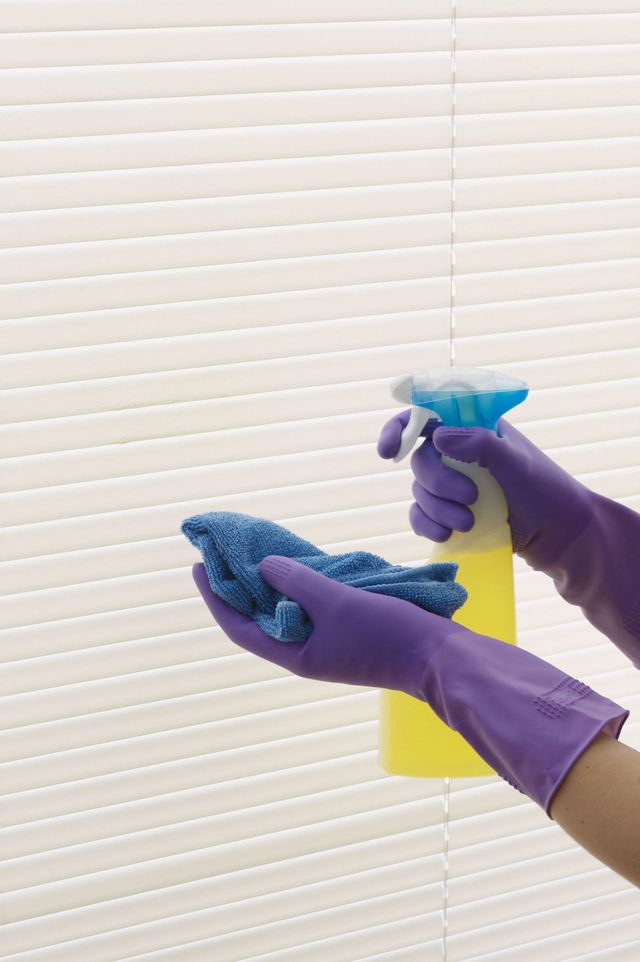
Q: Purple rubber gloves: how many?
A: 2